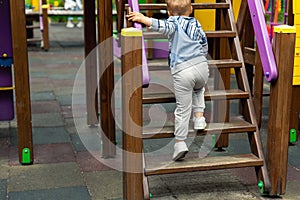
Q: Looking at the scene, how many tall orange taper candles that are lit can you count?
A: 0